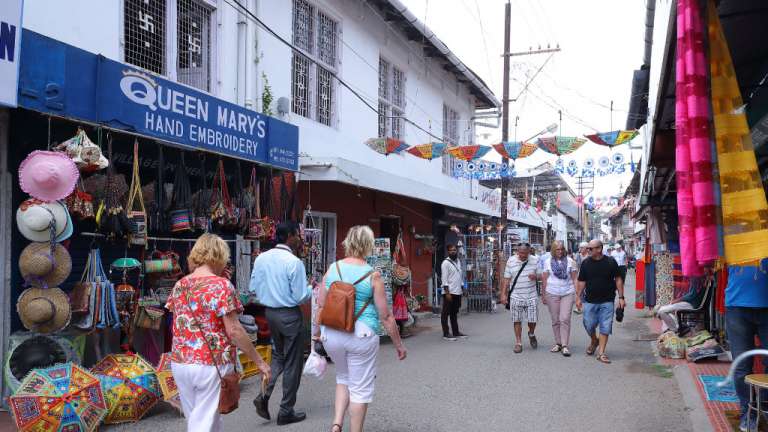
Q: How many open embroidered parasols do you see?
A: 9